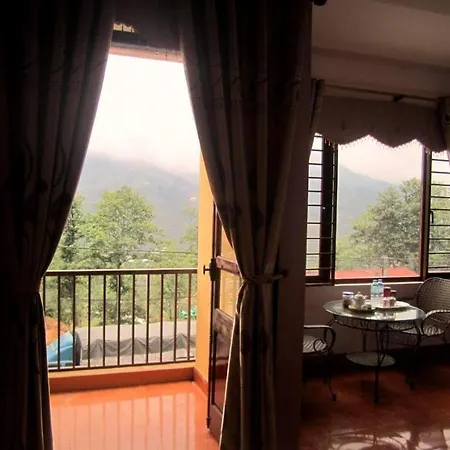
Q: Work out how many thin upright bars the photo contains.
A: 11